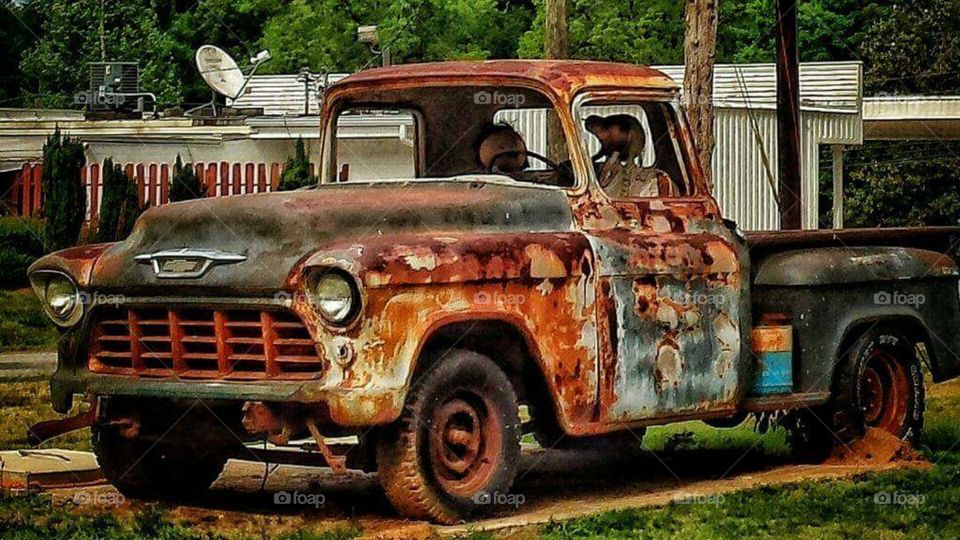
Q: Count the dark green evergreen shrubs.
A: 4